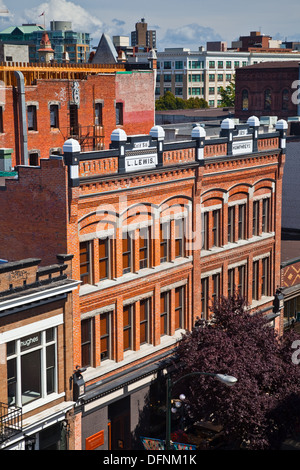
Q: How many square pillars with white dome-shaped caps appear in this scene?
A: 7